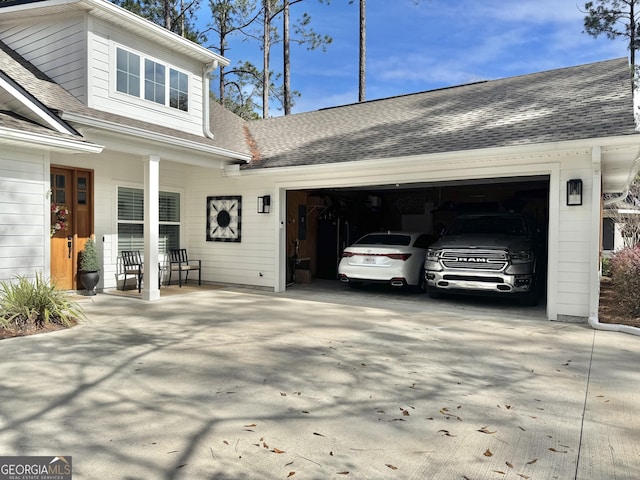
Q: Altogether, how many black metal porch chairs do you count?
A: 2